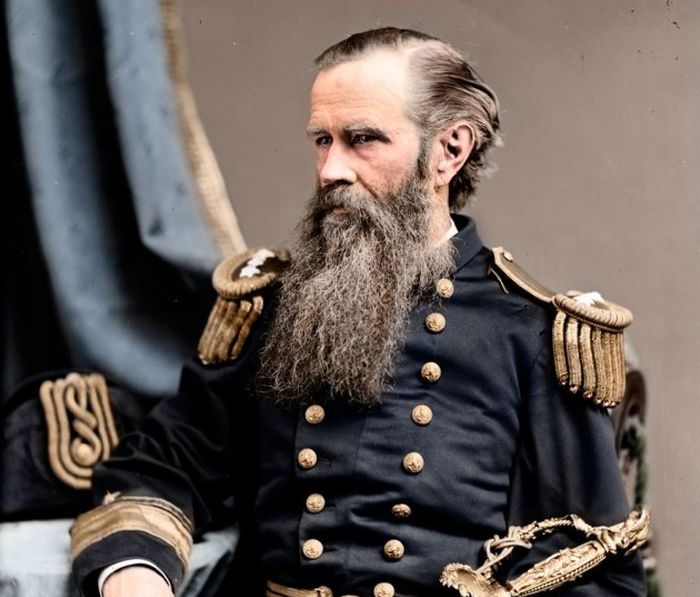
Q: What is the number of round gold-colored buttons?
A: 12